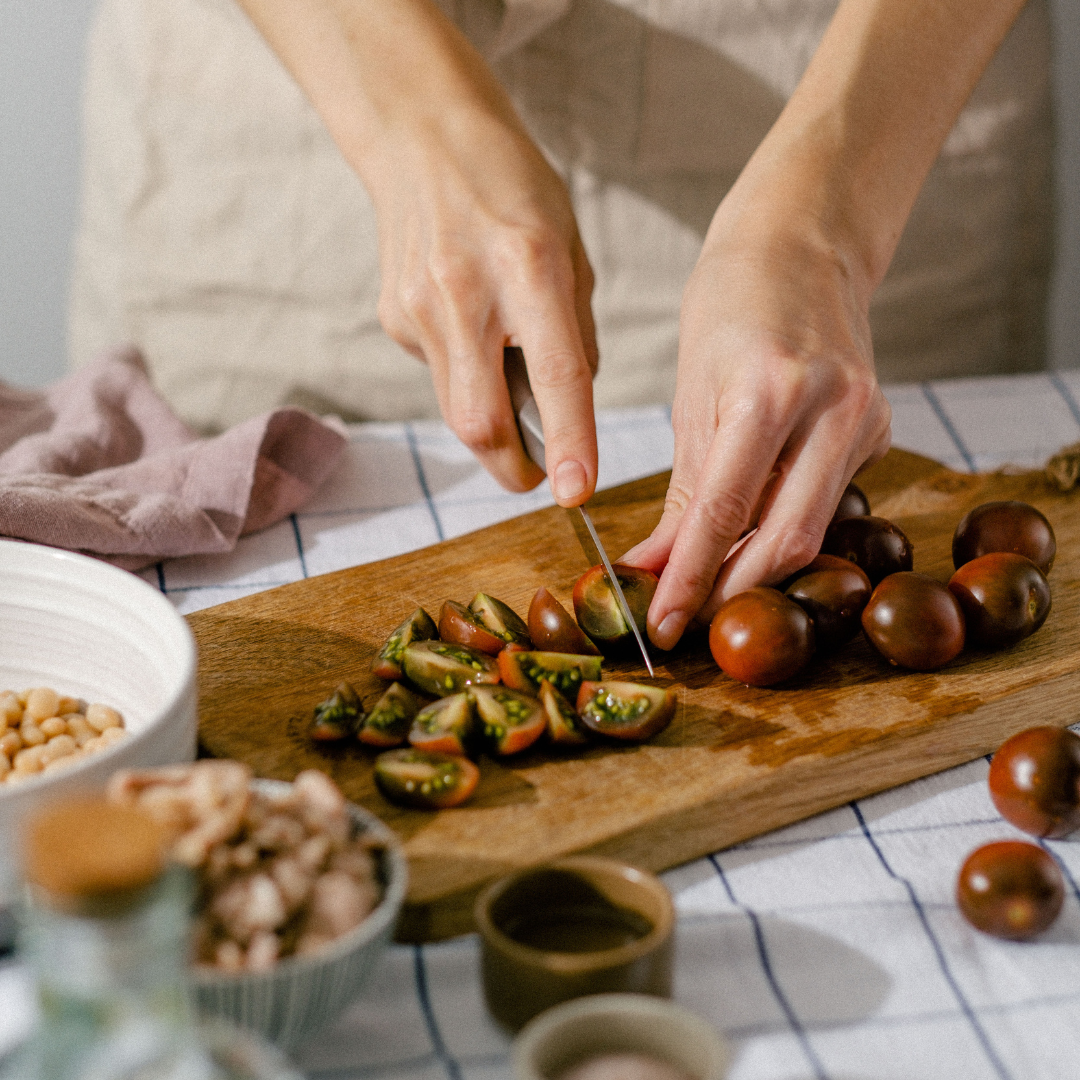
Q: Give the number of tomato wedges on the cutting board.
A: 13